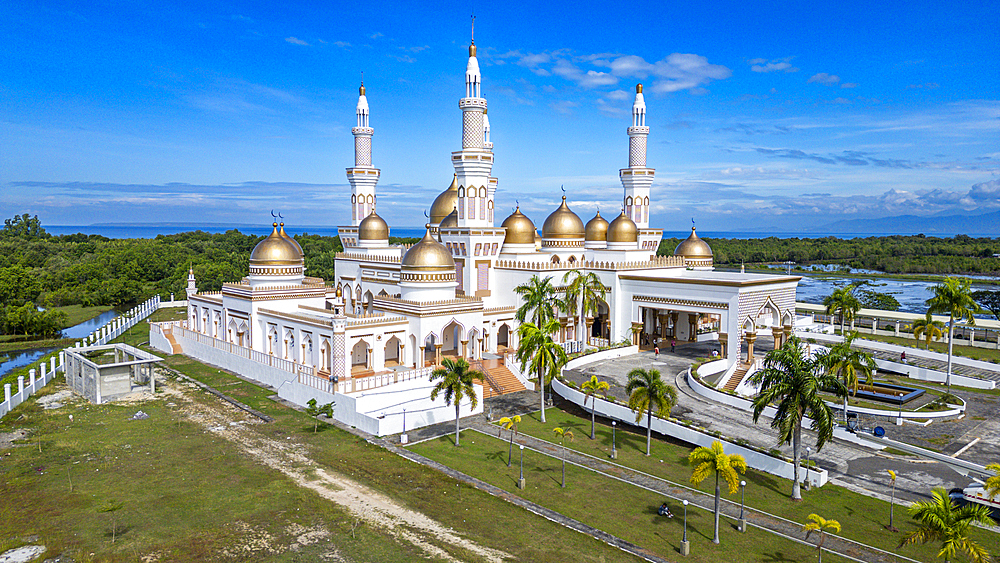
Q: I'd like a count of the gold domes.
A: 12